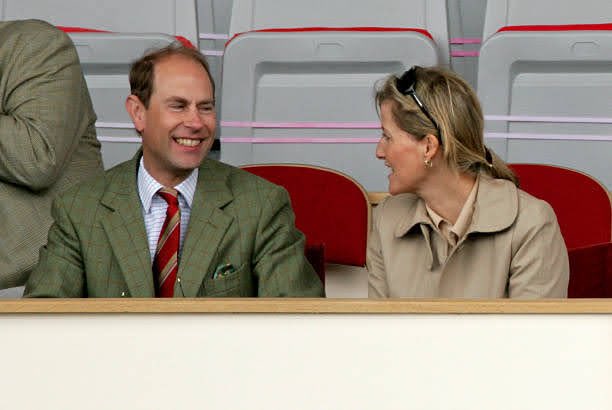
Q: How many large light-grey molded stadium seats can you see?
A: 3